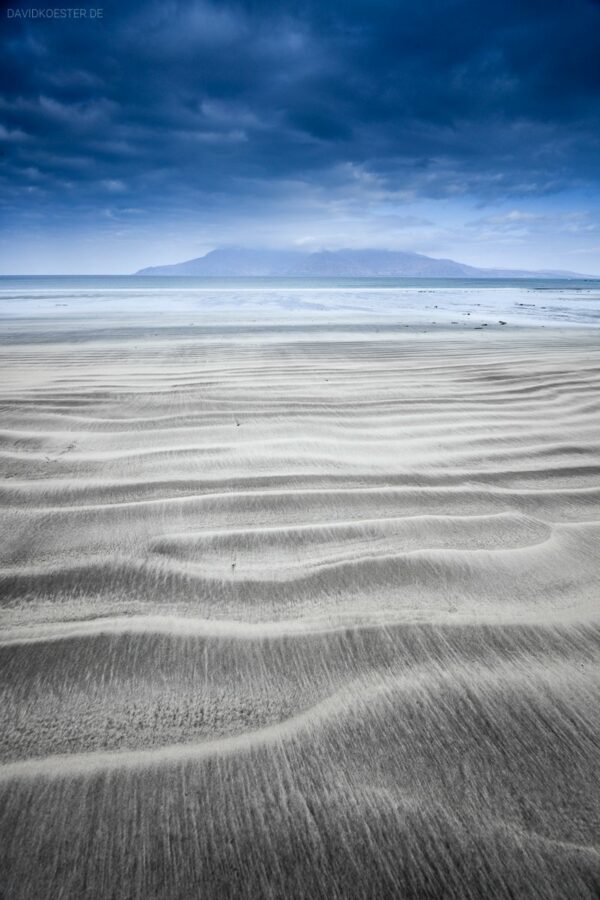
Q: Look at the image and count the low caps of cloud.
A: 1